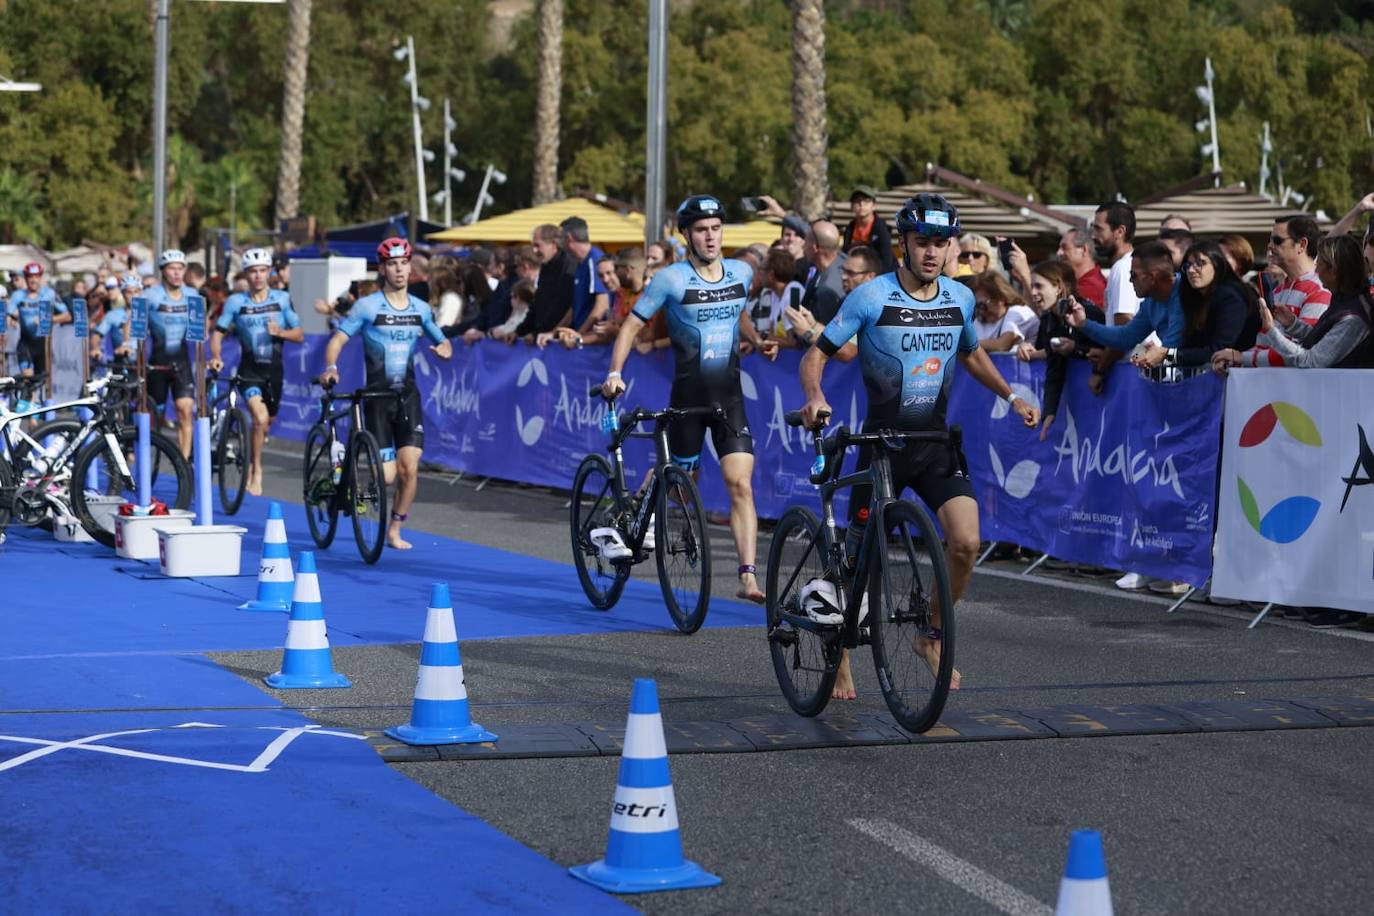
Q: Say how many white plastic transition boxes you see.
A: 3